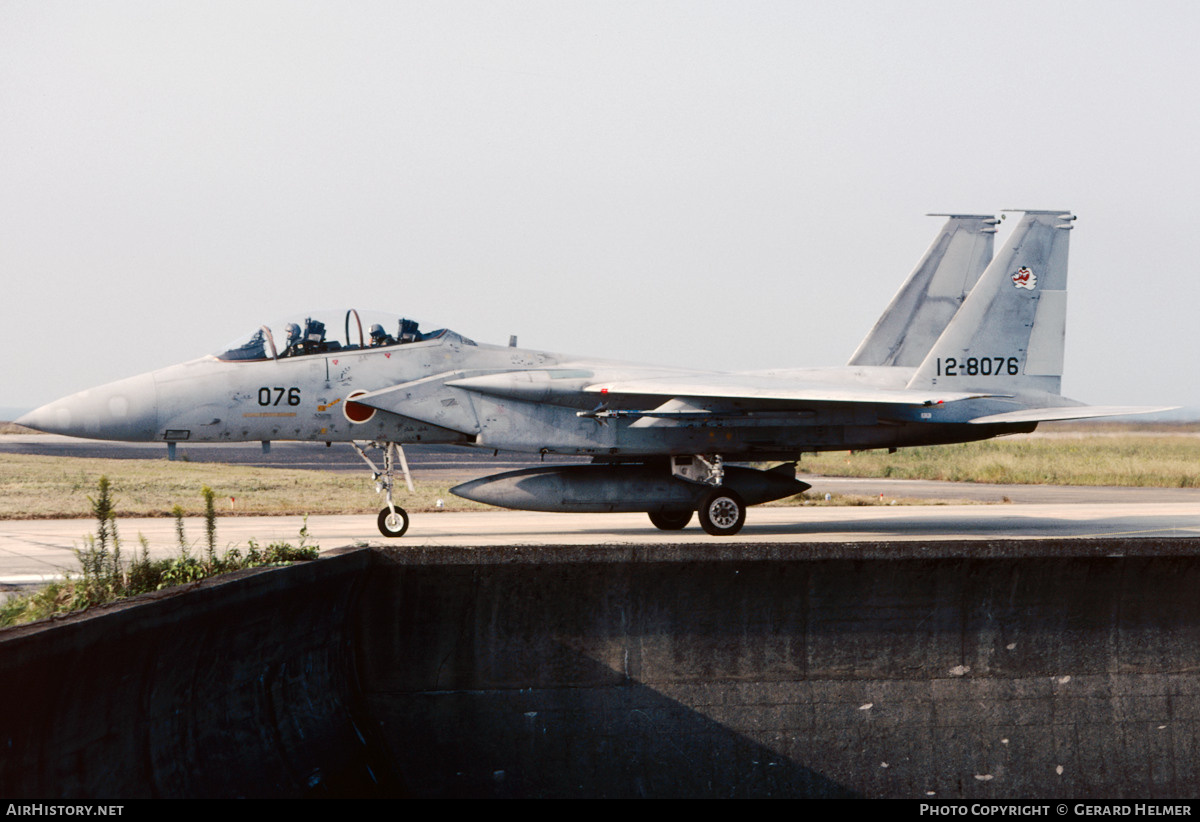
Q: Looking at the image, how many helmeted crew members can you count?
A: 2